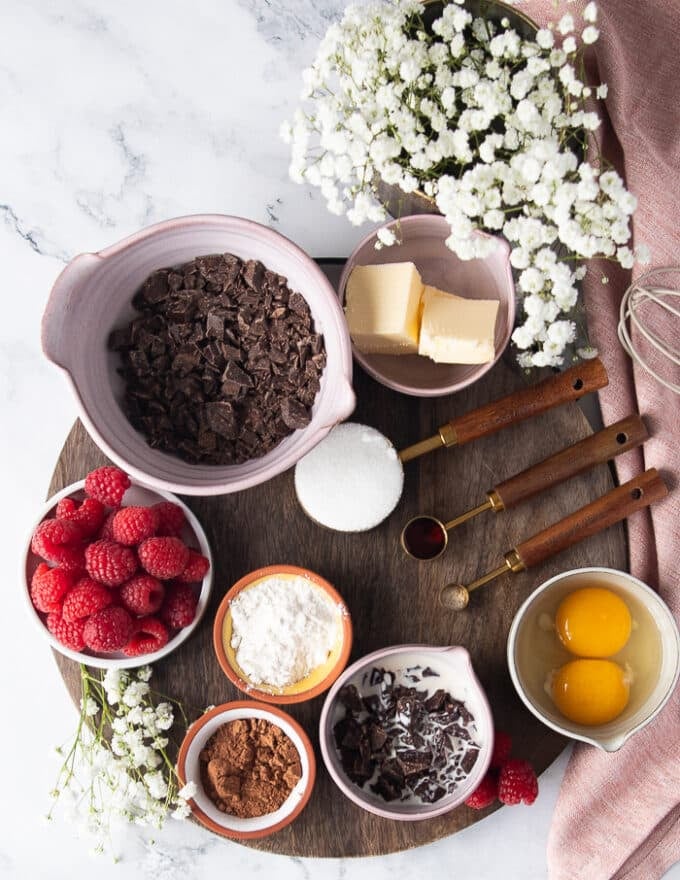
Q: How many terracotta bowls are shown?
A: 2